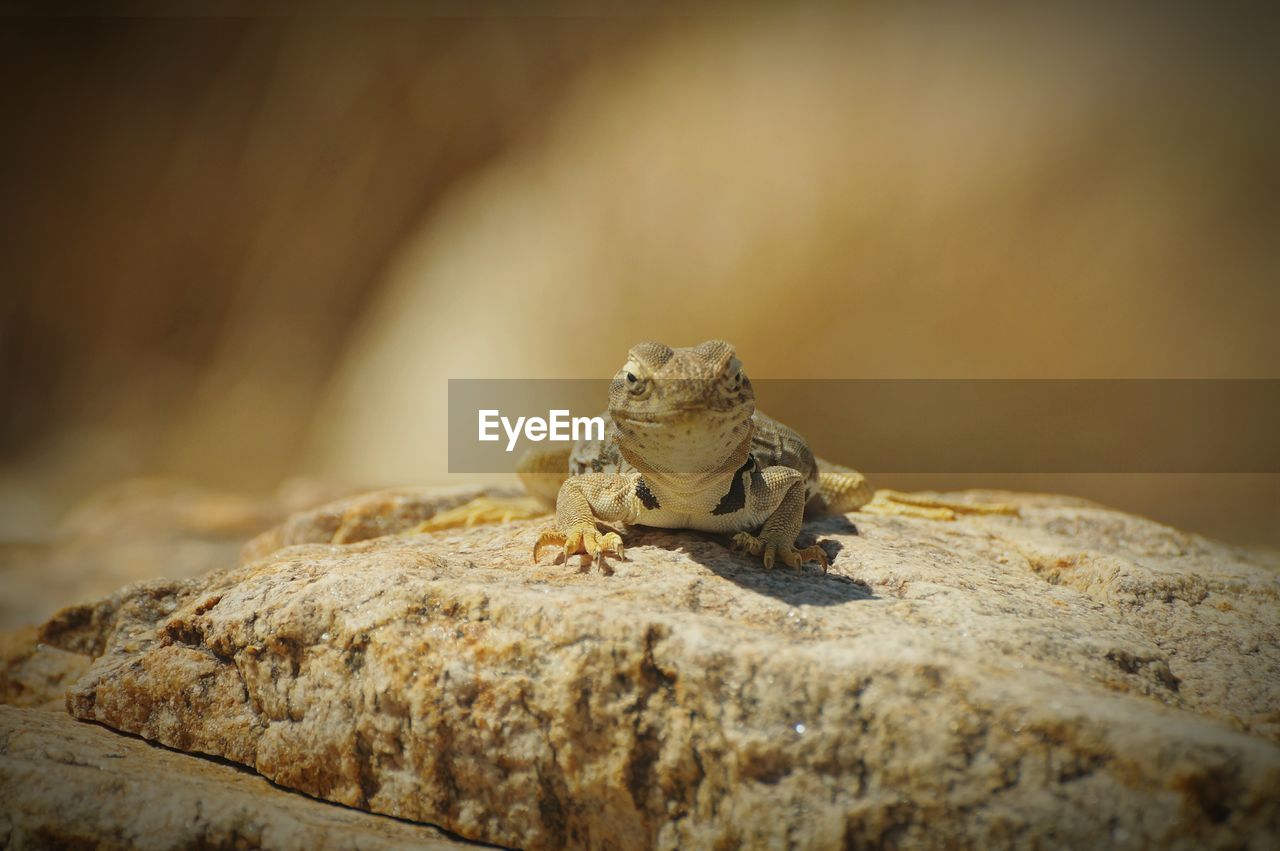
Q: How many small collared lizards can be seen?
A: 1